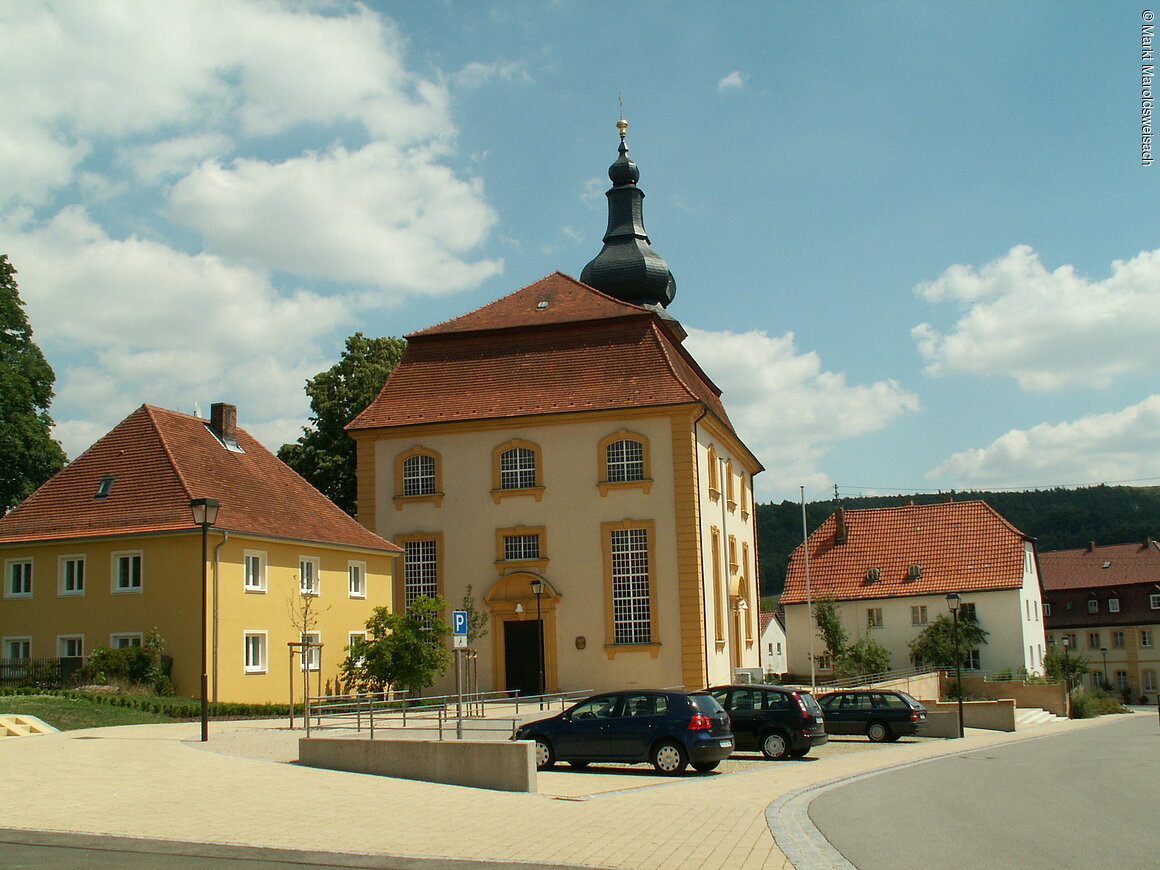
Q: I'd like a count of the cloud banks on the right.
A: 3